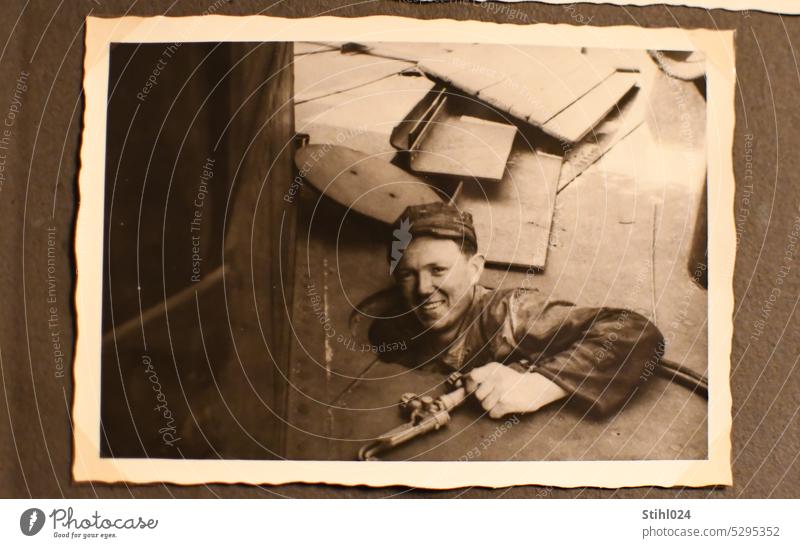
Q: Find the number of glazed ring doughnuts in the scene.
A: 0